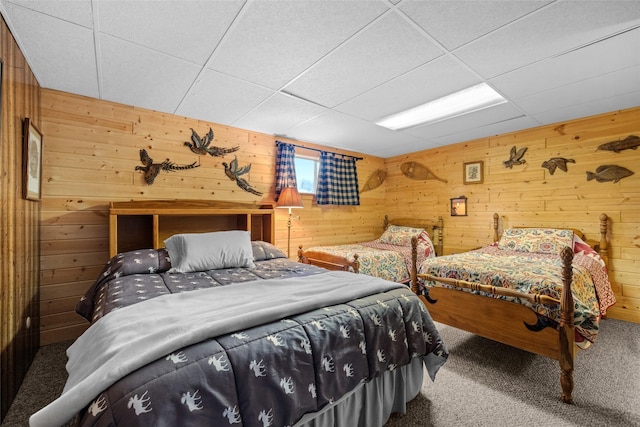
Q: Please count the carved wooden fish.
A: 2